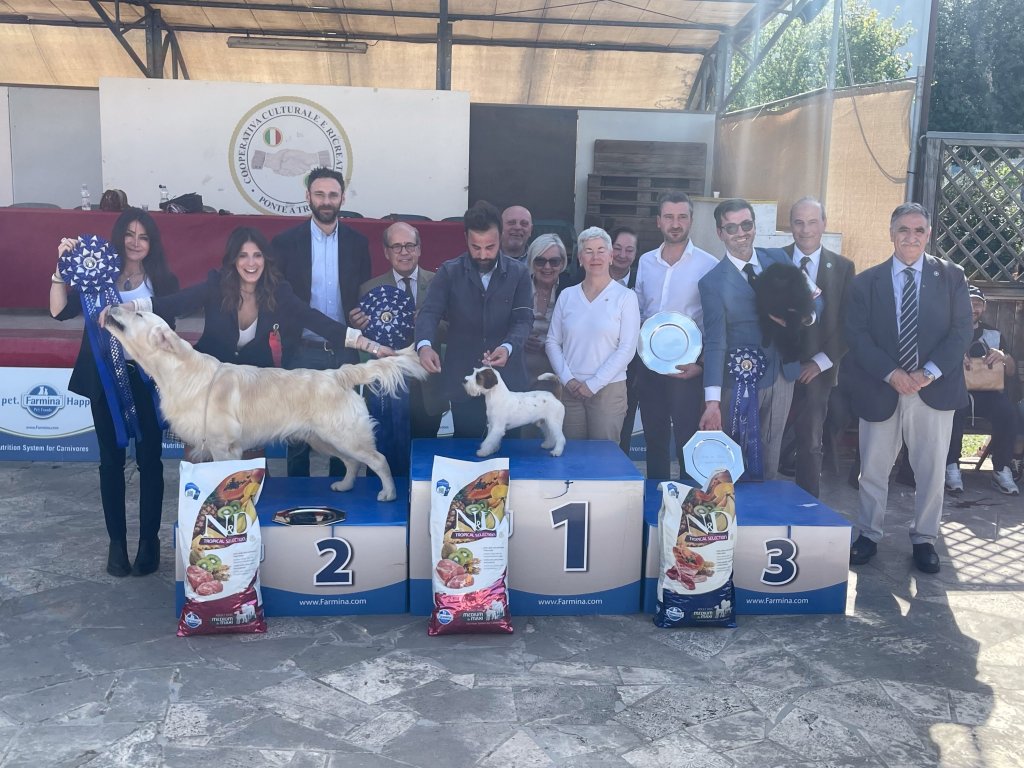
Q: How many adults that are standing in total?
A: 13